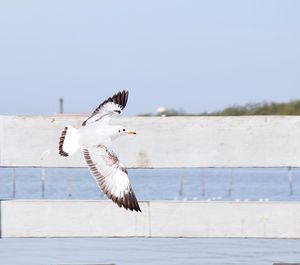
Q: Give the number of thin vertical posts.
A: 7